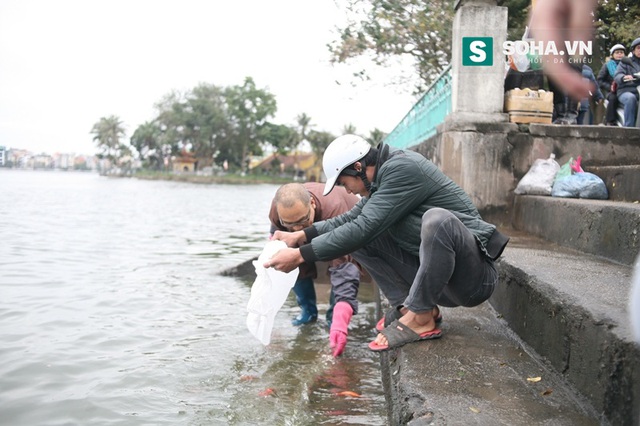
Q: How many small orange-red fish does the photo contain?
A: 3